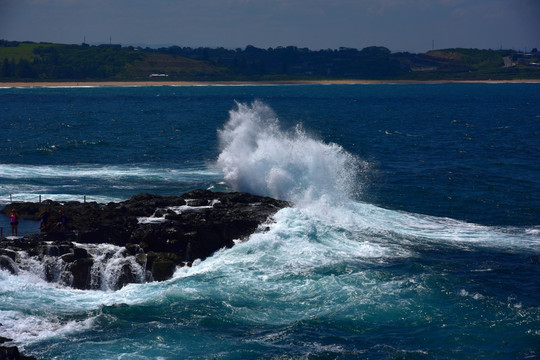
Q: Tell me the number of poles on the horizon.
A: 3